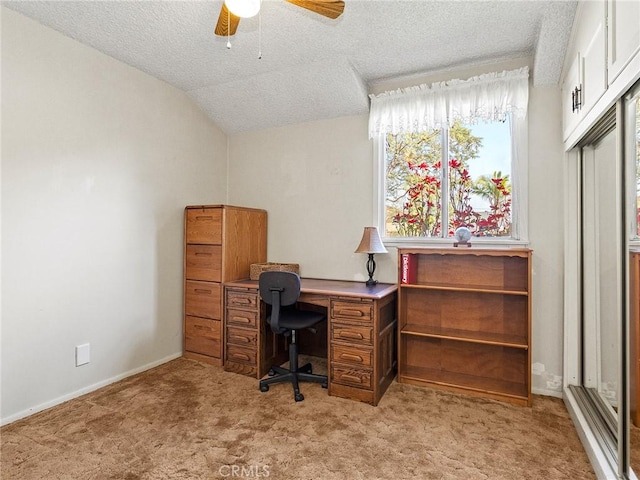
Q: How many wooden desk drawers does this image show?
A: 8